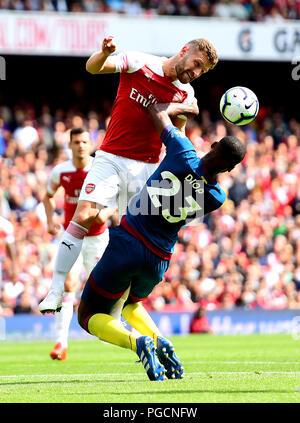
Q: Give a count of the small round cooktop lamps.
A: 0